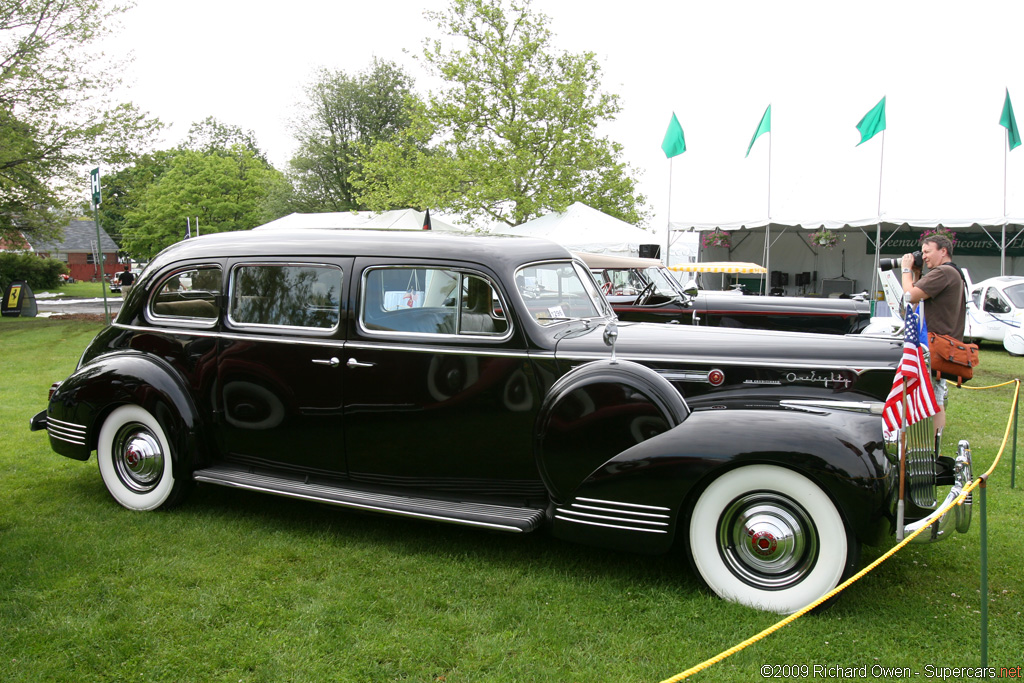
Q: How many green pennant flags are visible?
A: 4